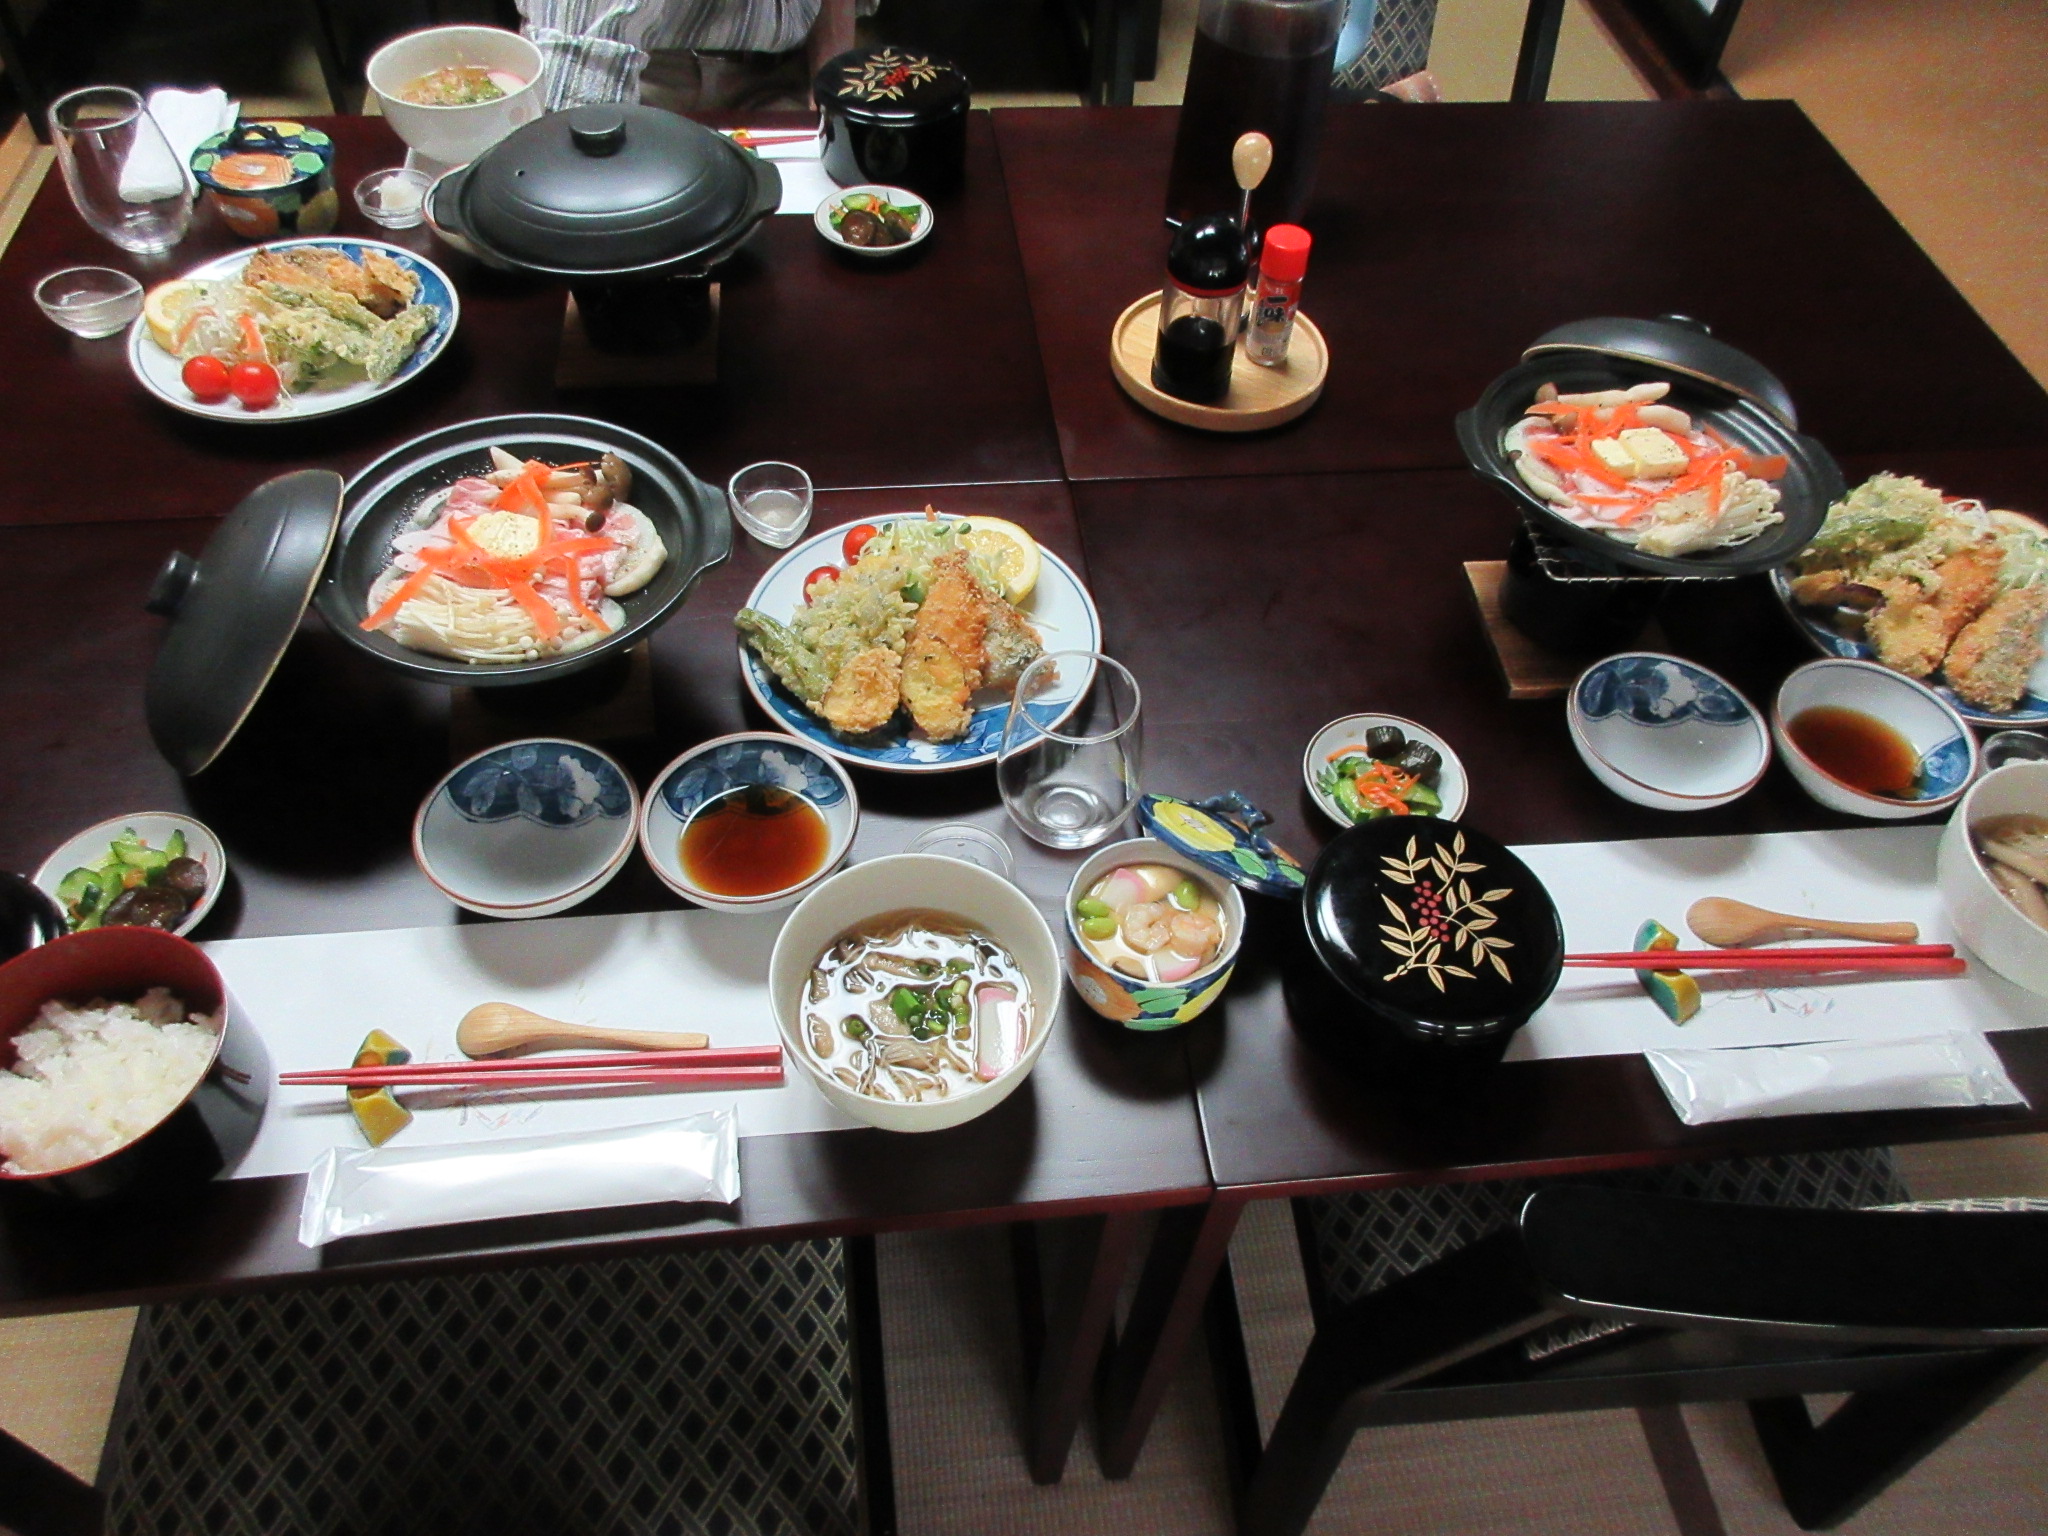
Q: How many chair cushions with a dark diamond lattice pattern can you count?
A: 3